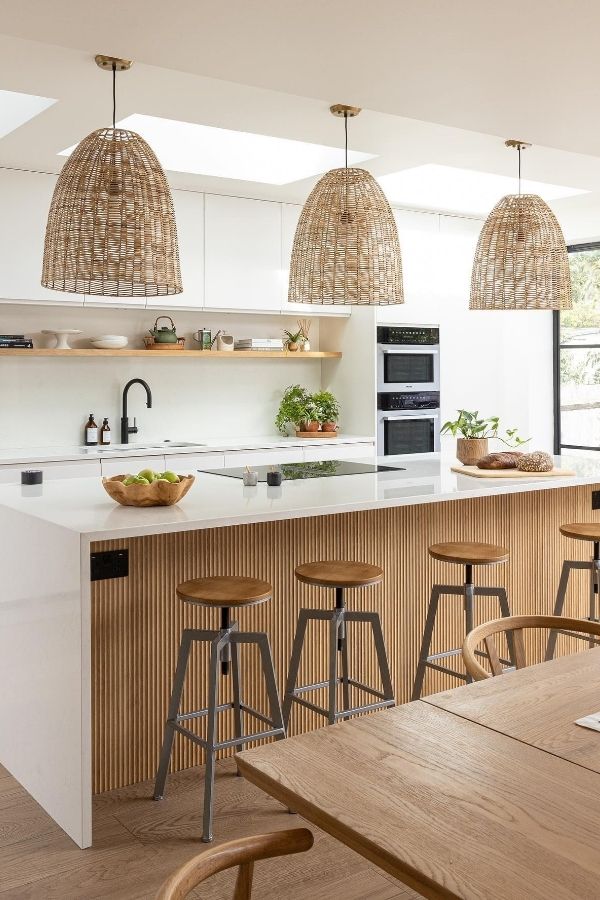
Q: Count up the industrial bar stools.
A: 4